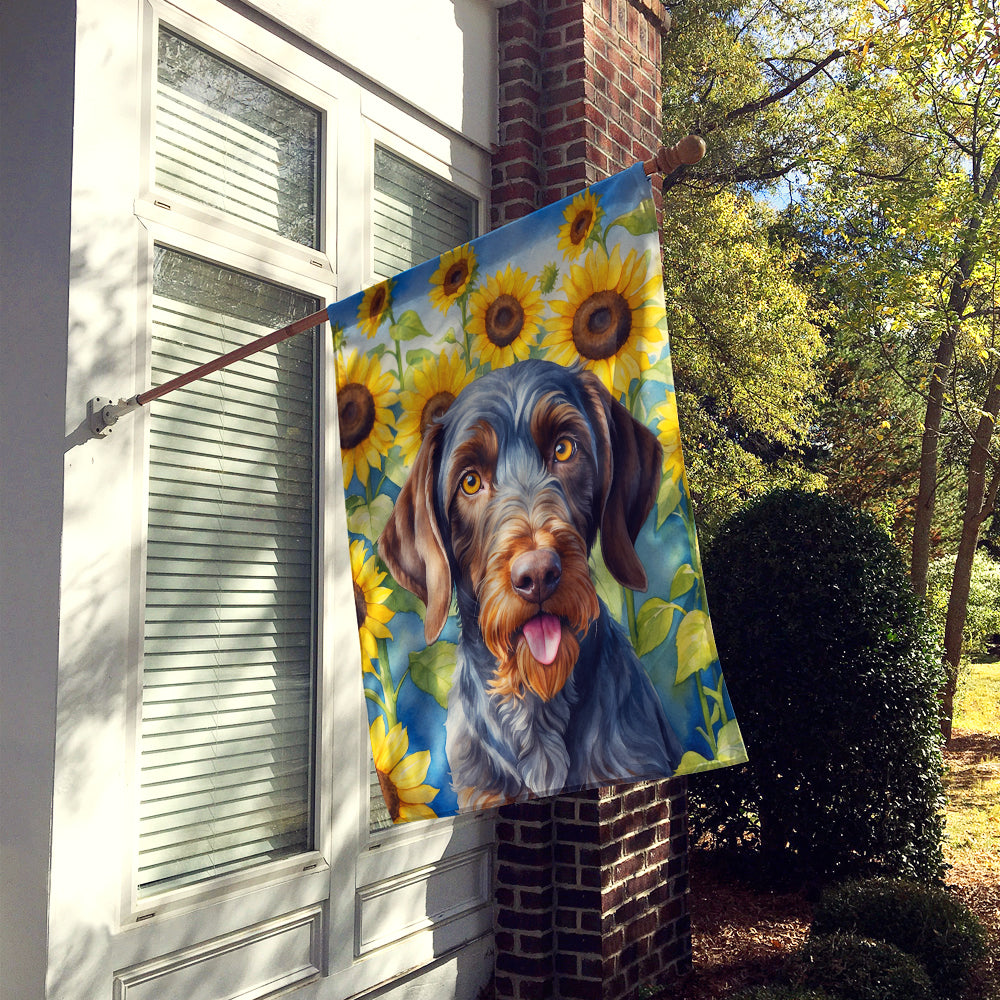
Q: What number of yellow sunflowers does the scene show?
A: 10